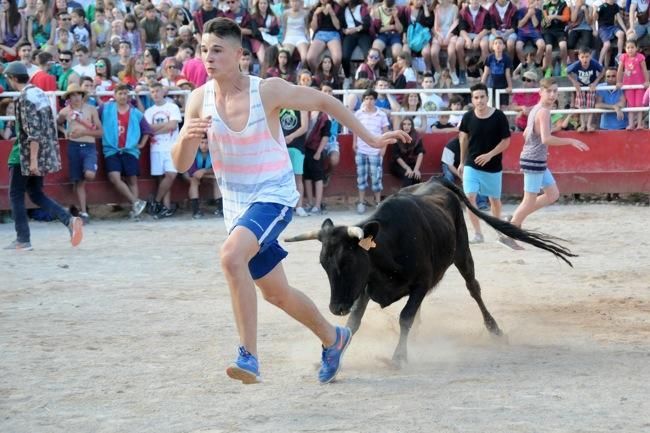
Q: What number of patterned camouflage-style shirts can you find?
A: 1